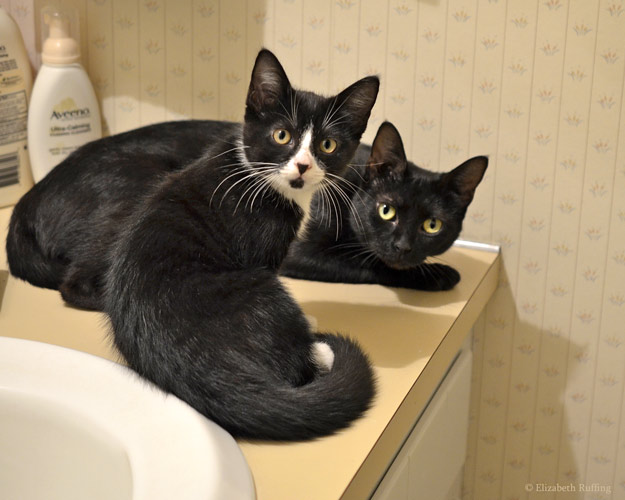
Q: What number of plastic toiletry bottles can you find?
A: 2